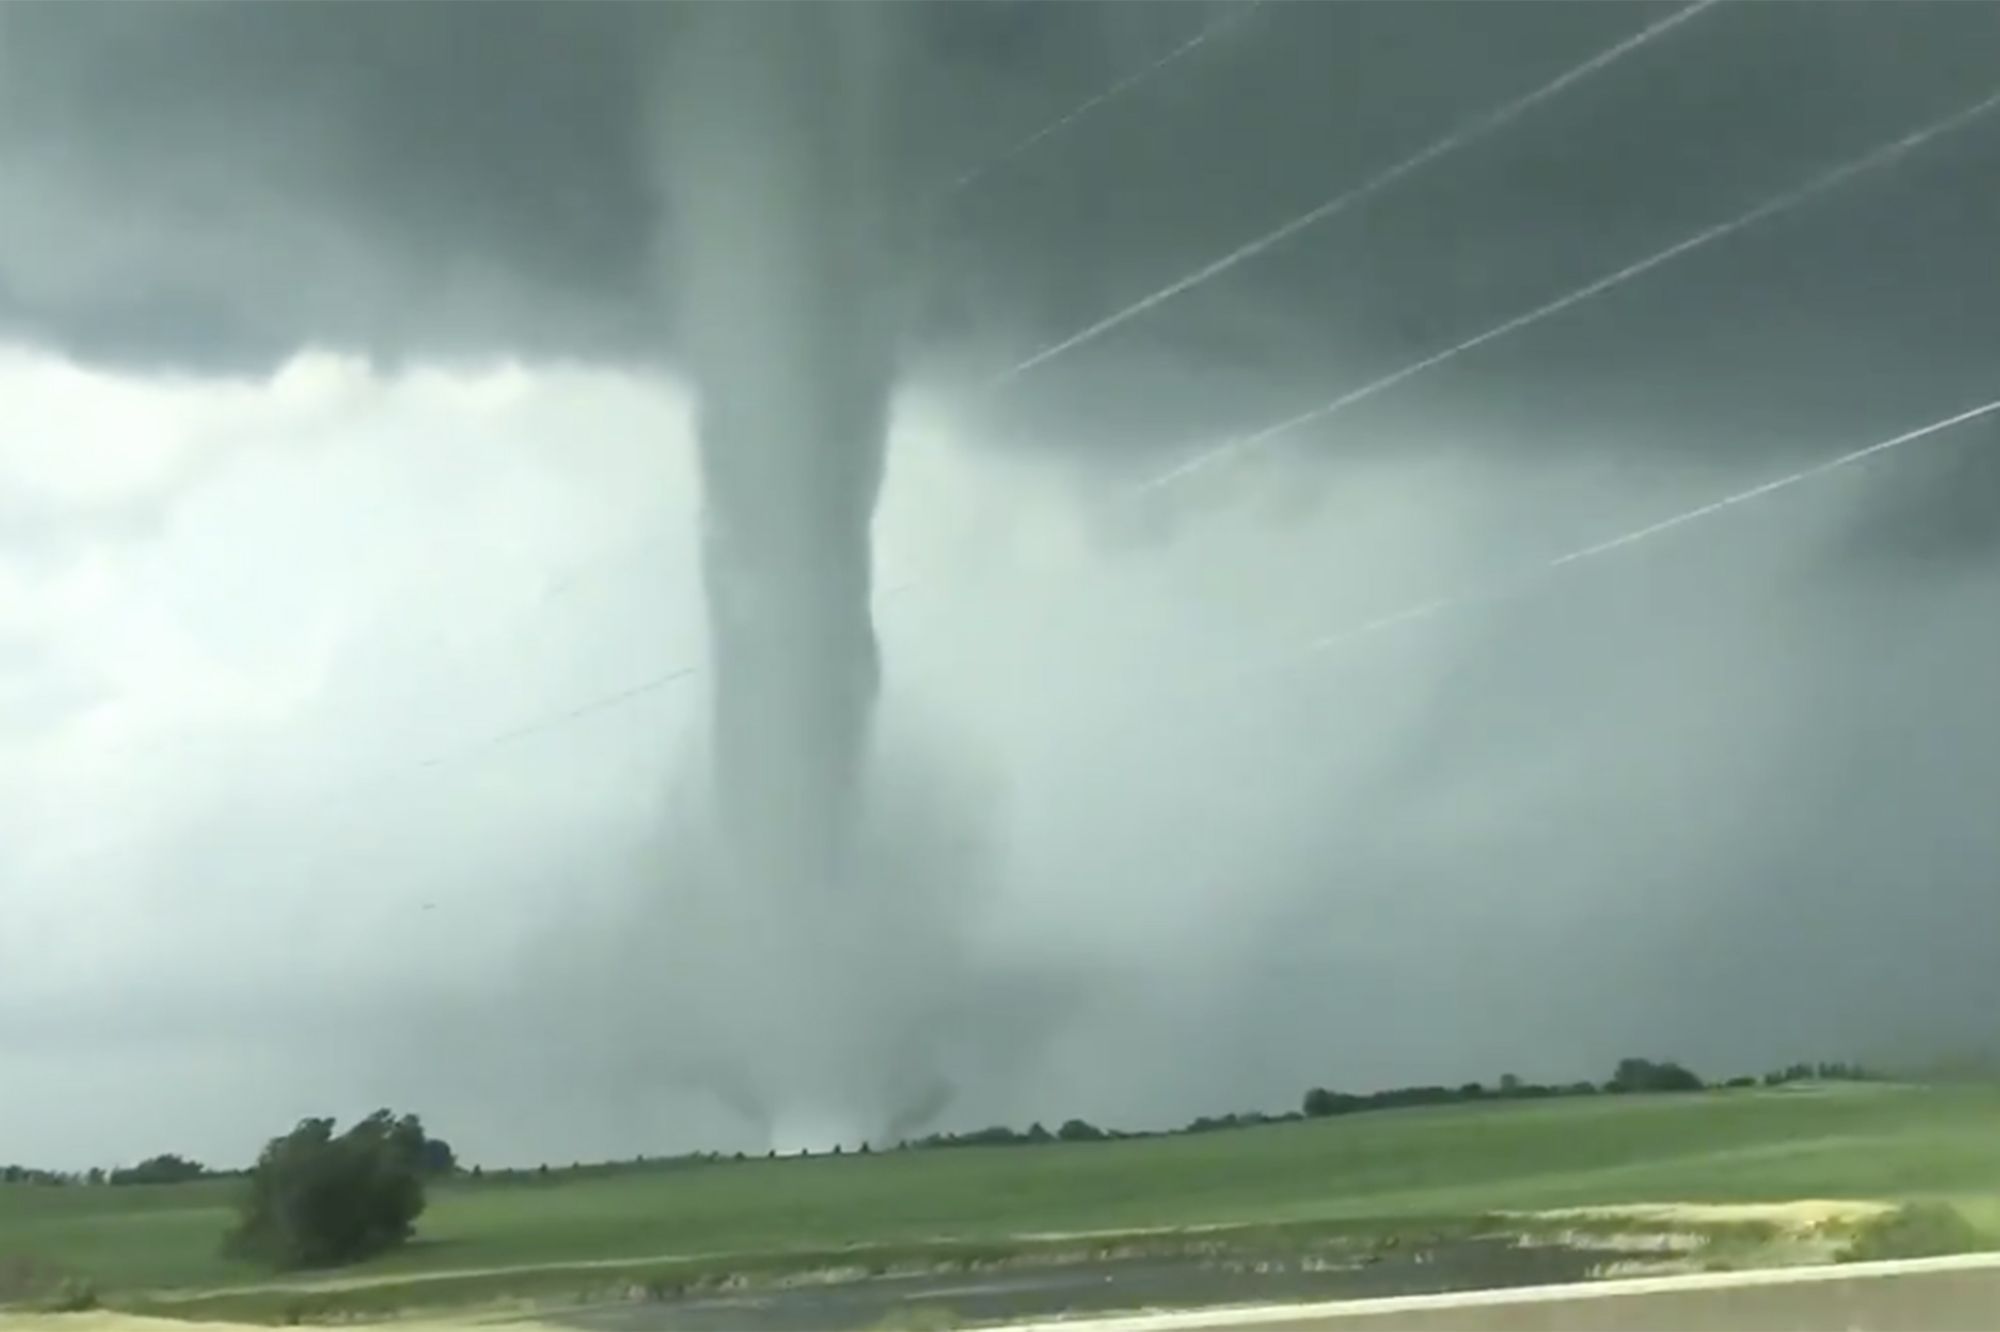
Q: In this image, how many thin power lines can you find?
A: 4